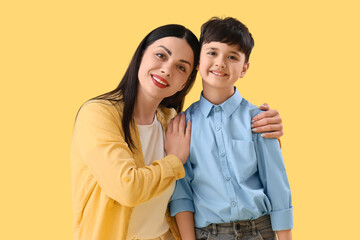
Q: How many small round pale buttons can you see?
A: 5